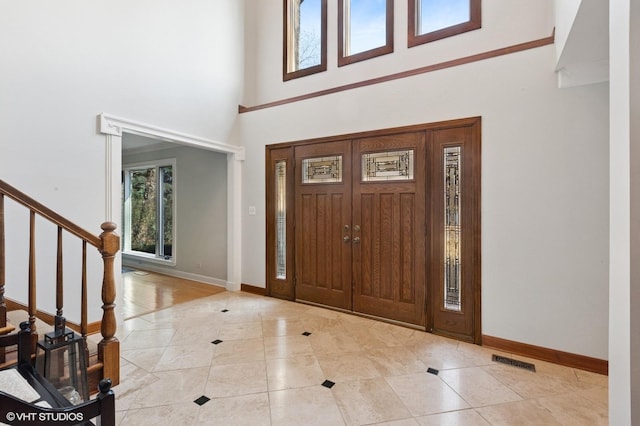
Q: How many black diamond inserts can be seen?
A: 6